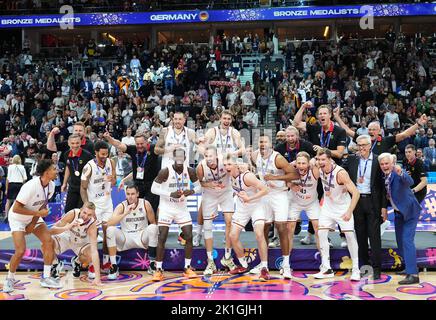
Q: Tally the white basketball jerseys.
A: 12